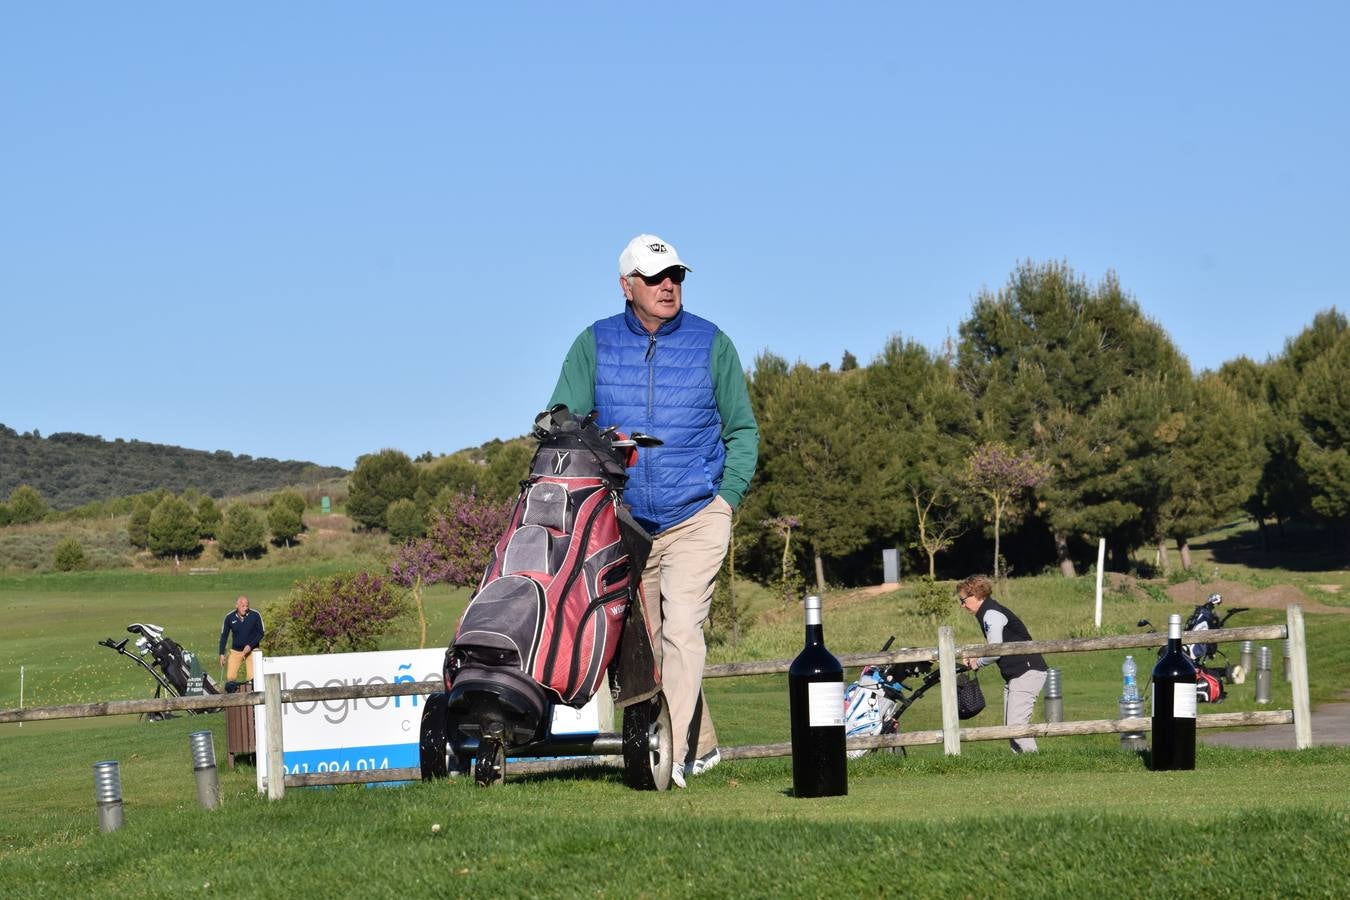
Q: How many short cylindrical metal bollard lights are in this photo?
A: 7